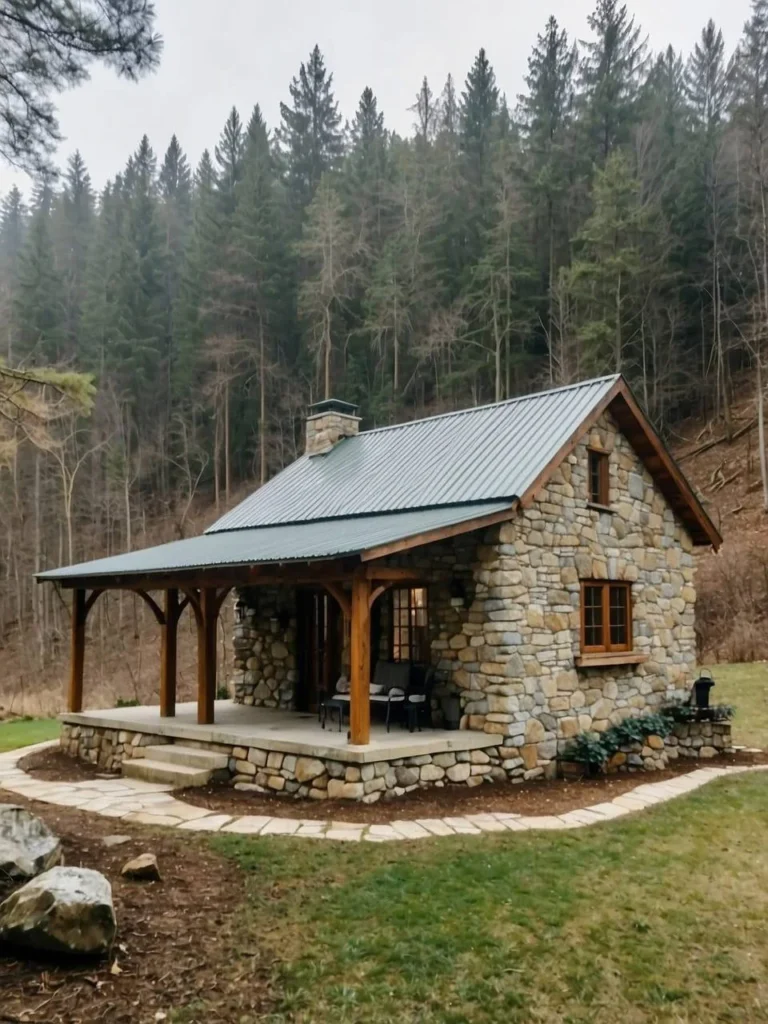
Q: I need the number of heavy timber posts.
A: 4